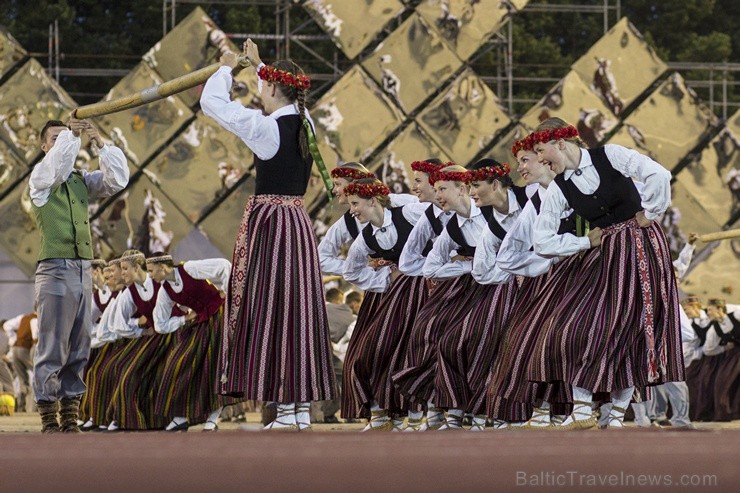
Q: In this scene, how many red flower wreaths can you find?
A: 8